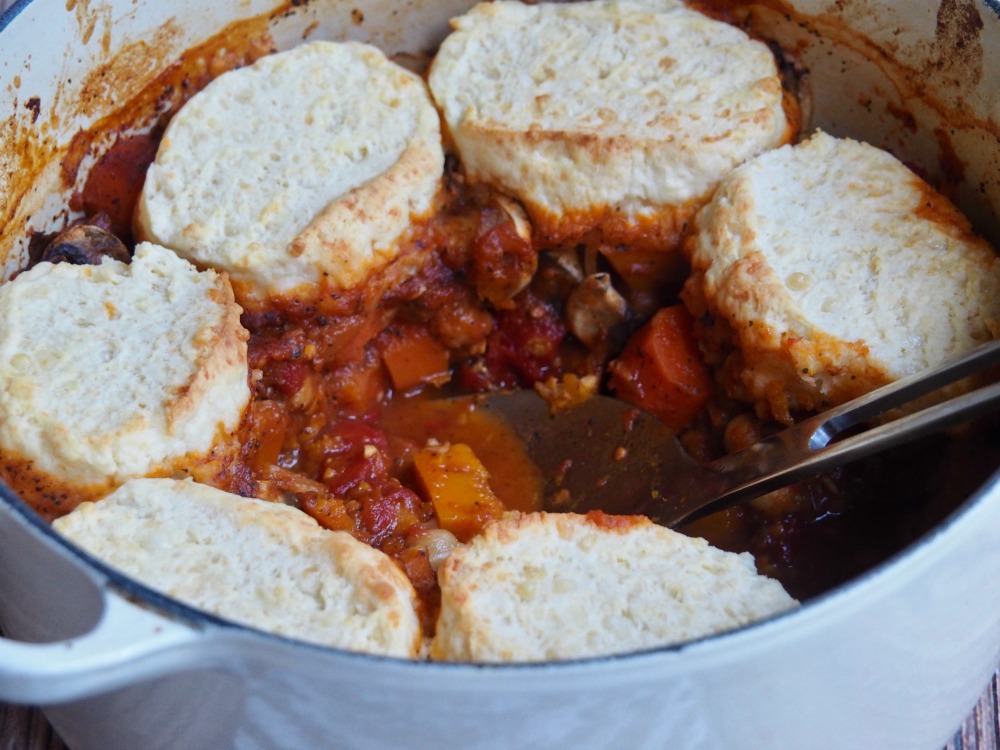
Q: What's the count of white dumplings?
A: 6